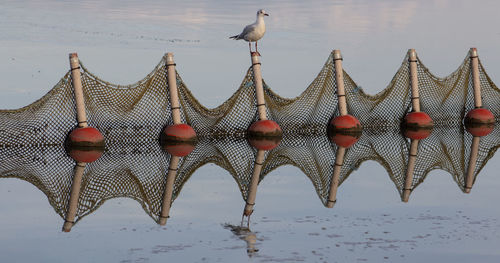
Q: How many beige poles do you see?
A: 6